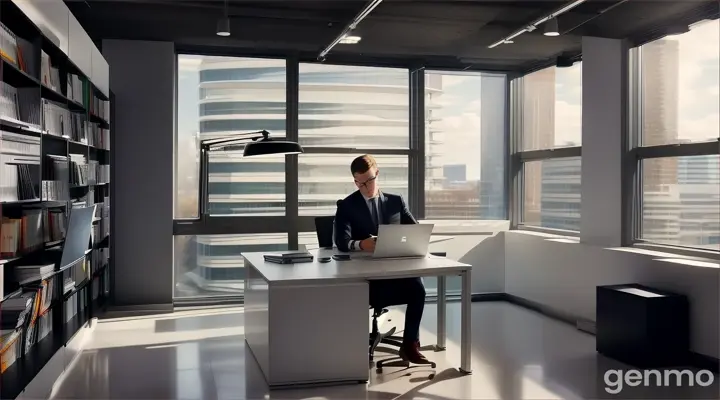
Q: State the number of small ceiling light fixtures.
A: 3